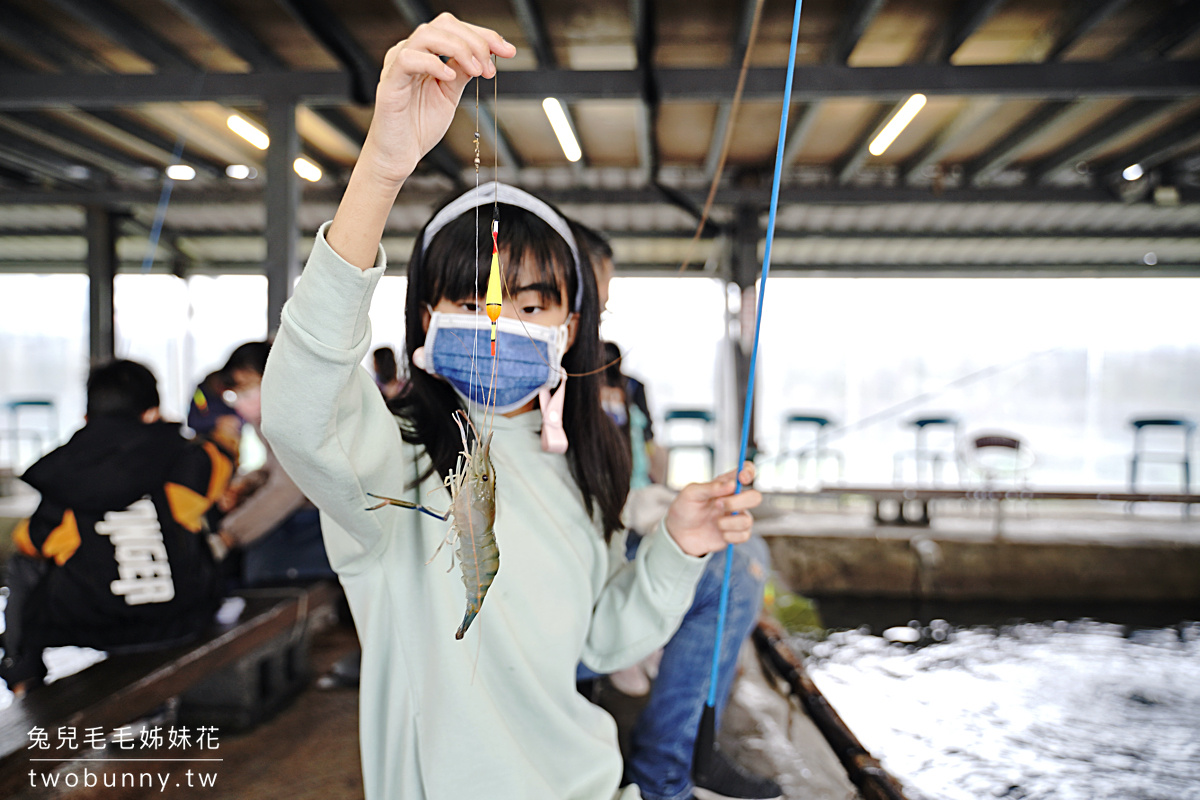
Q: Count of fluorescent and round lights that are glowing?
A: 7